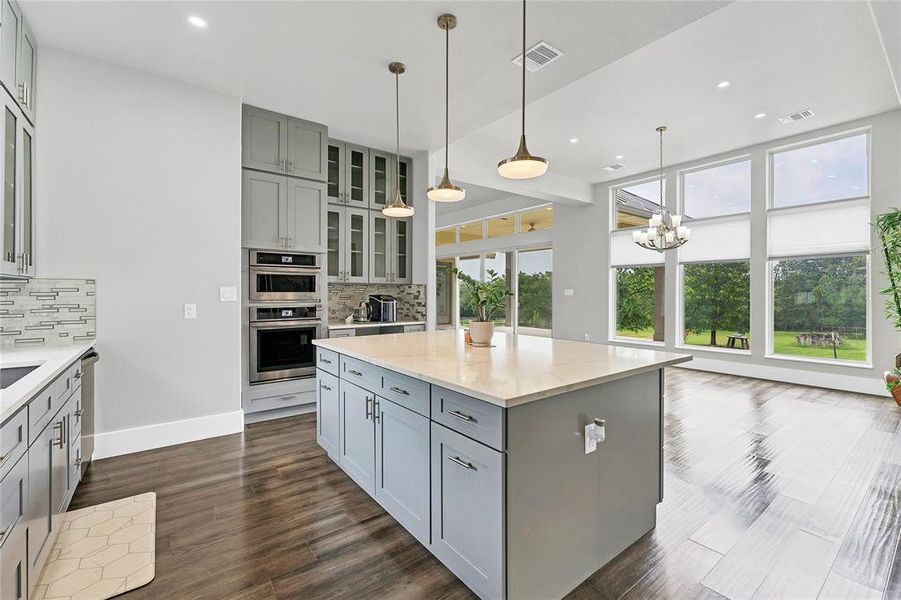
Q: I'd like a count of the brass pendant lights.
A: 3